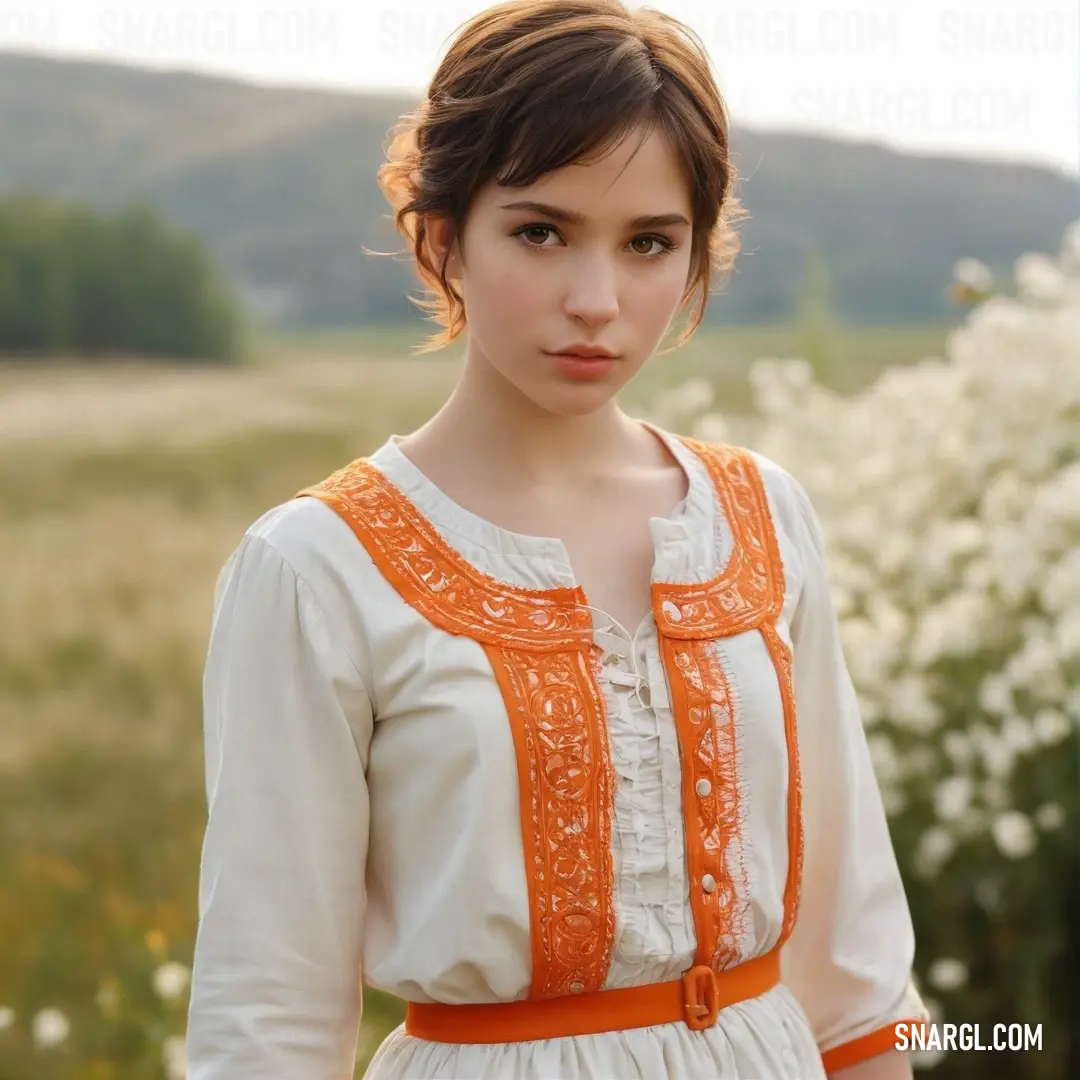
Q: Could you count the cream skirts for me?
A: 1